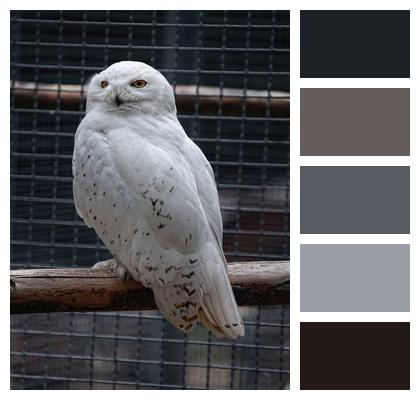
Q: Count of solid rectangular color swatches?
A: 5